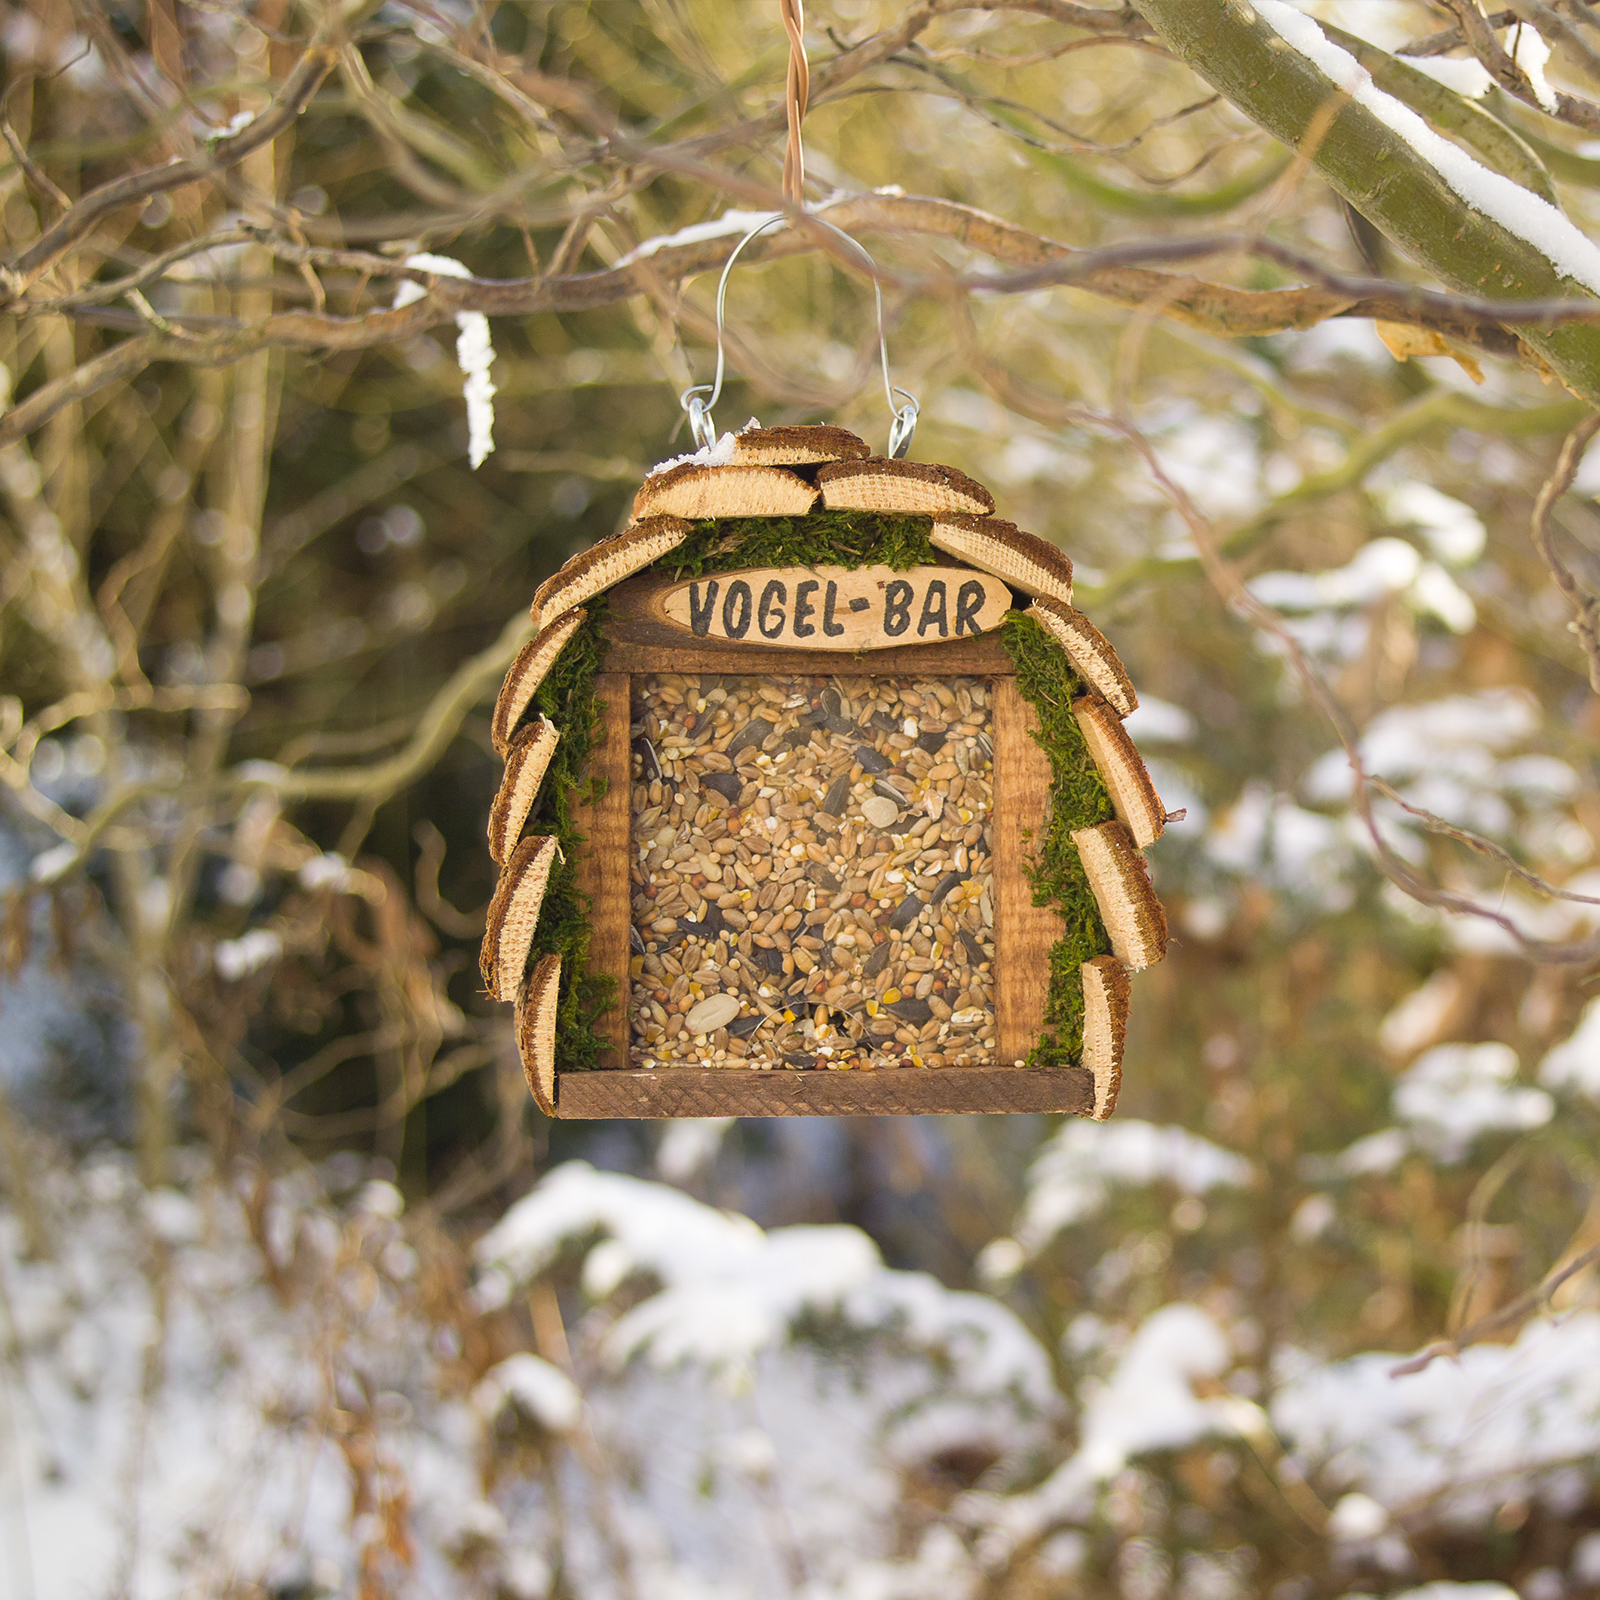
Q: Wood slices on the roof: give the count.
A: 13